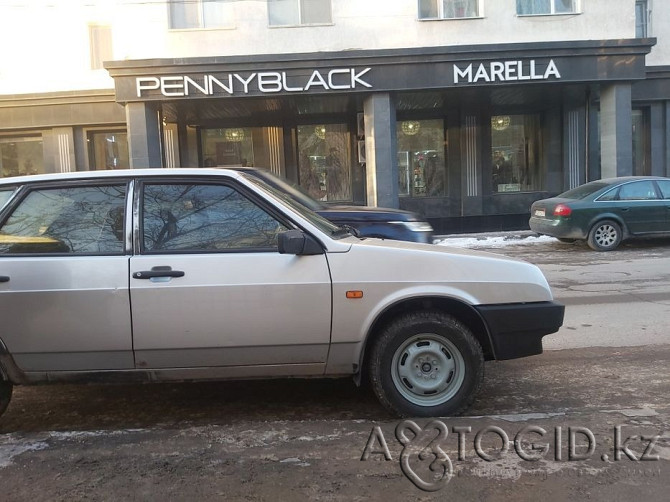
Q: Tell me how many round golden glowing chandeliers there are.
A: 4